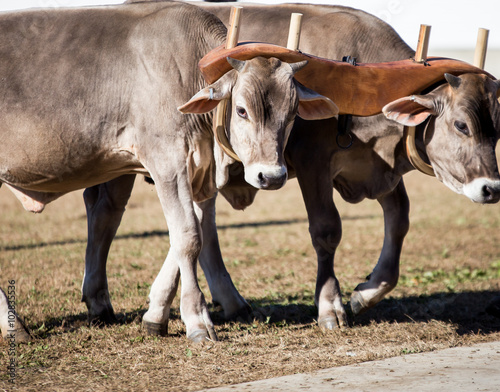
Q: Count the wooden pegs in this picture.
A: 4